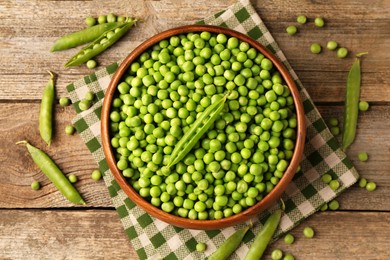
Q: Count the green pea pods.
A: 8